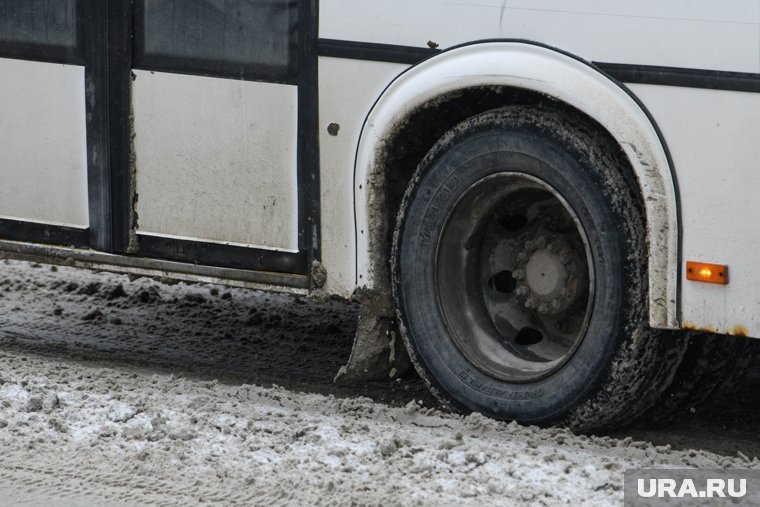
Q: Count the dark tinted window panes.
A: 2